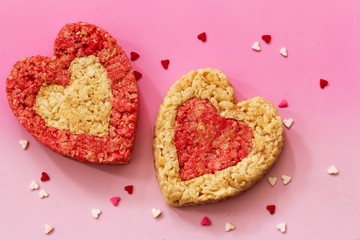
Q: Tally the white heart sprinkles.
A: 14